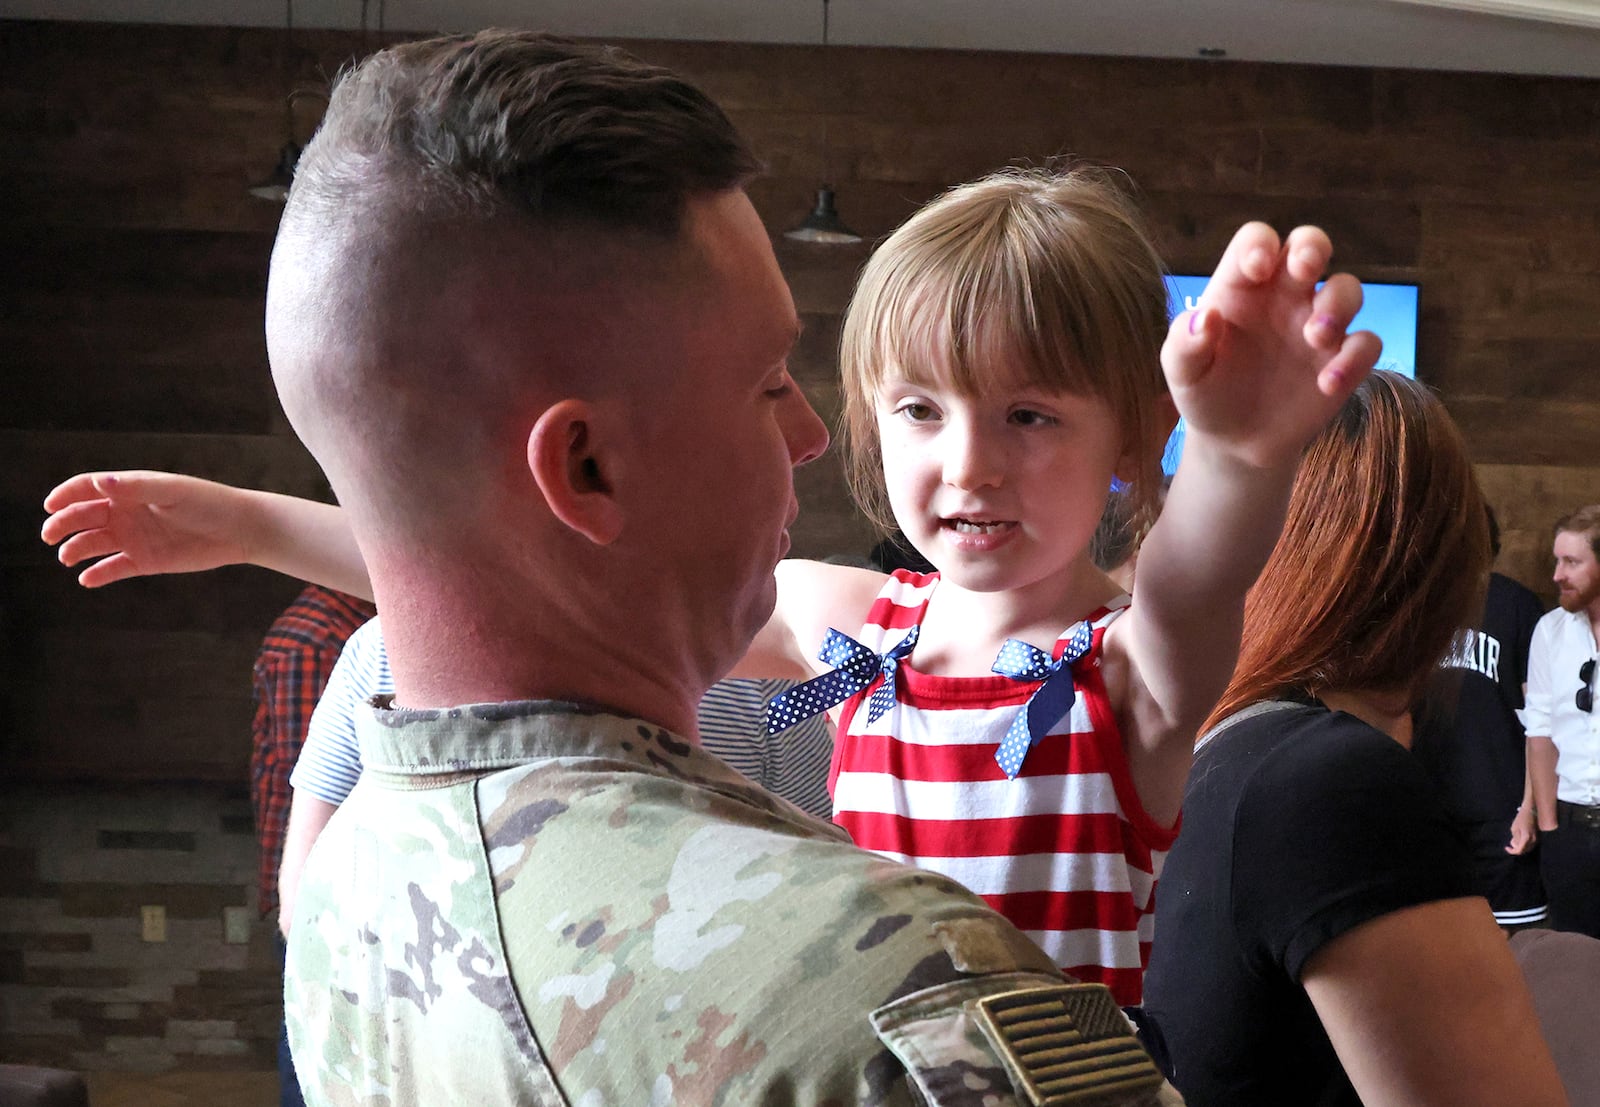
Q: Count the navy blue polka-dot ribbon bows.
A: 2